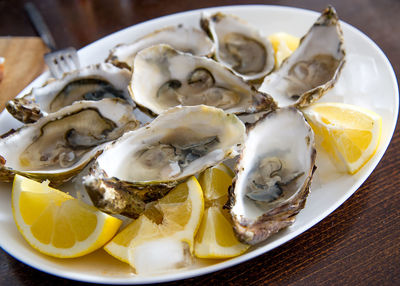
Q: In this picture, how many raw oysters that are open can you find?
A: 8